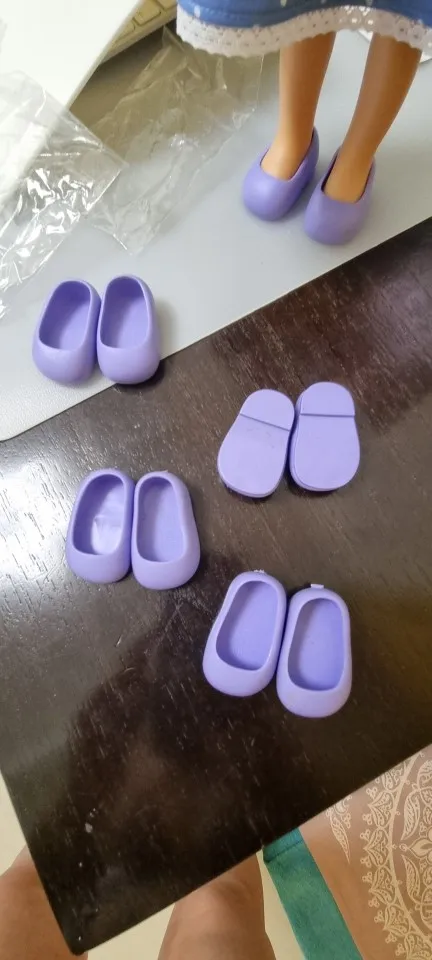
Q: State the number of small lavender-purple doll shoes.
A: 10